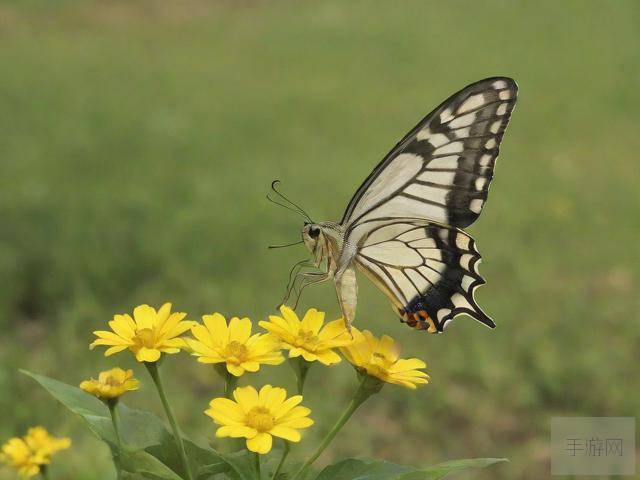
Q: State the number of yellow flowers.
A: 7